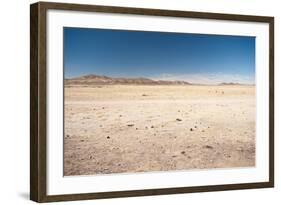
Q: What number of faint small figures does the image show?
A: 3